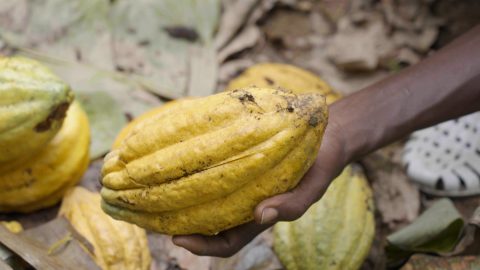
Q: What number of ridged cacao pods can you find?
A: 7